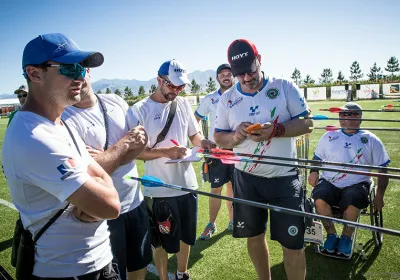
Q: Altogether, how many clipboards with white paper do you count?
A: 1